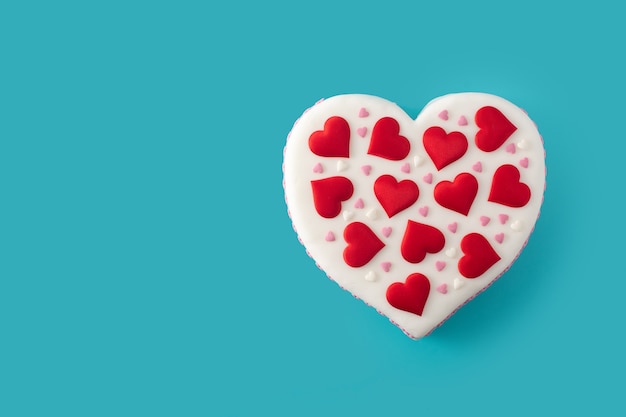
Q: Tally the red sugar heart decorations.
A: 12